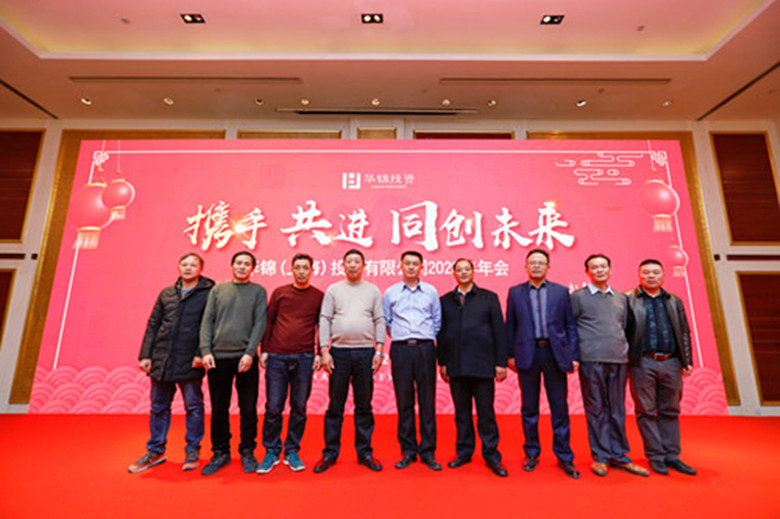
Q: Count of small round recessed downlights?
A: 9